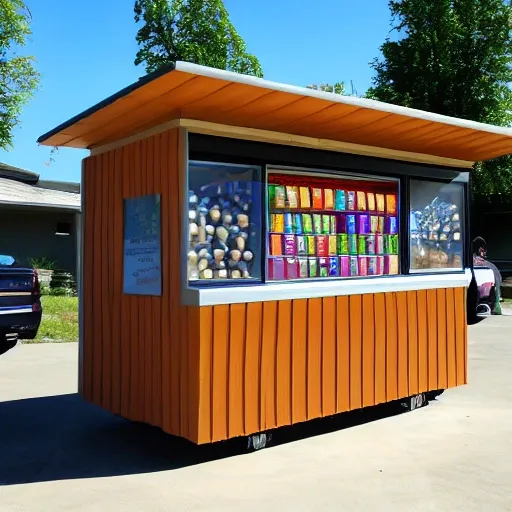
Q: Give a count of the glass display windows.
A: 3